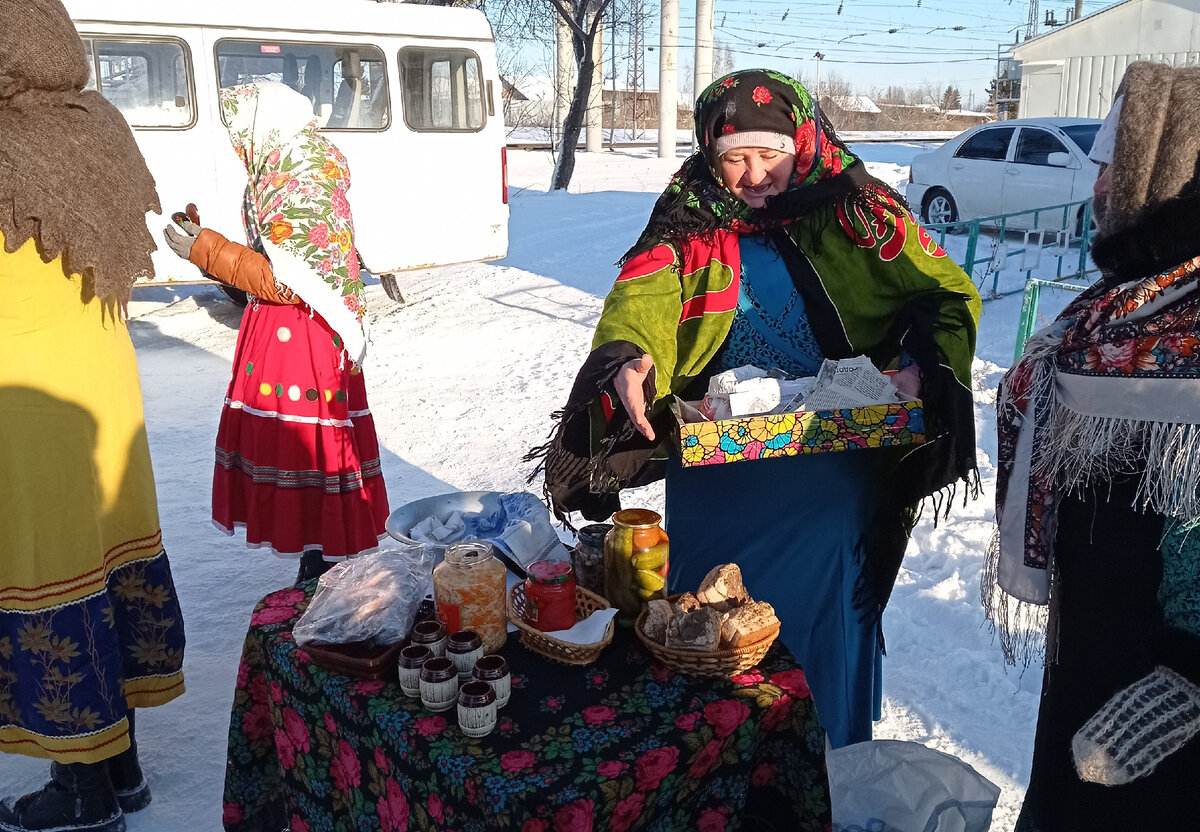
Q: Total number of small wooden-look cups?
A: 6